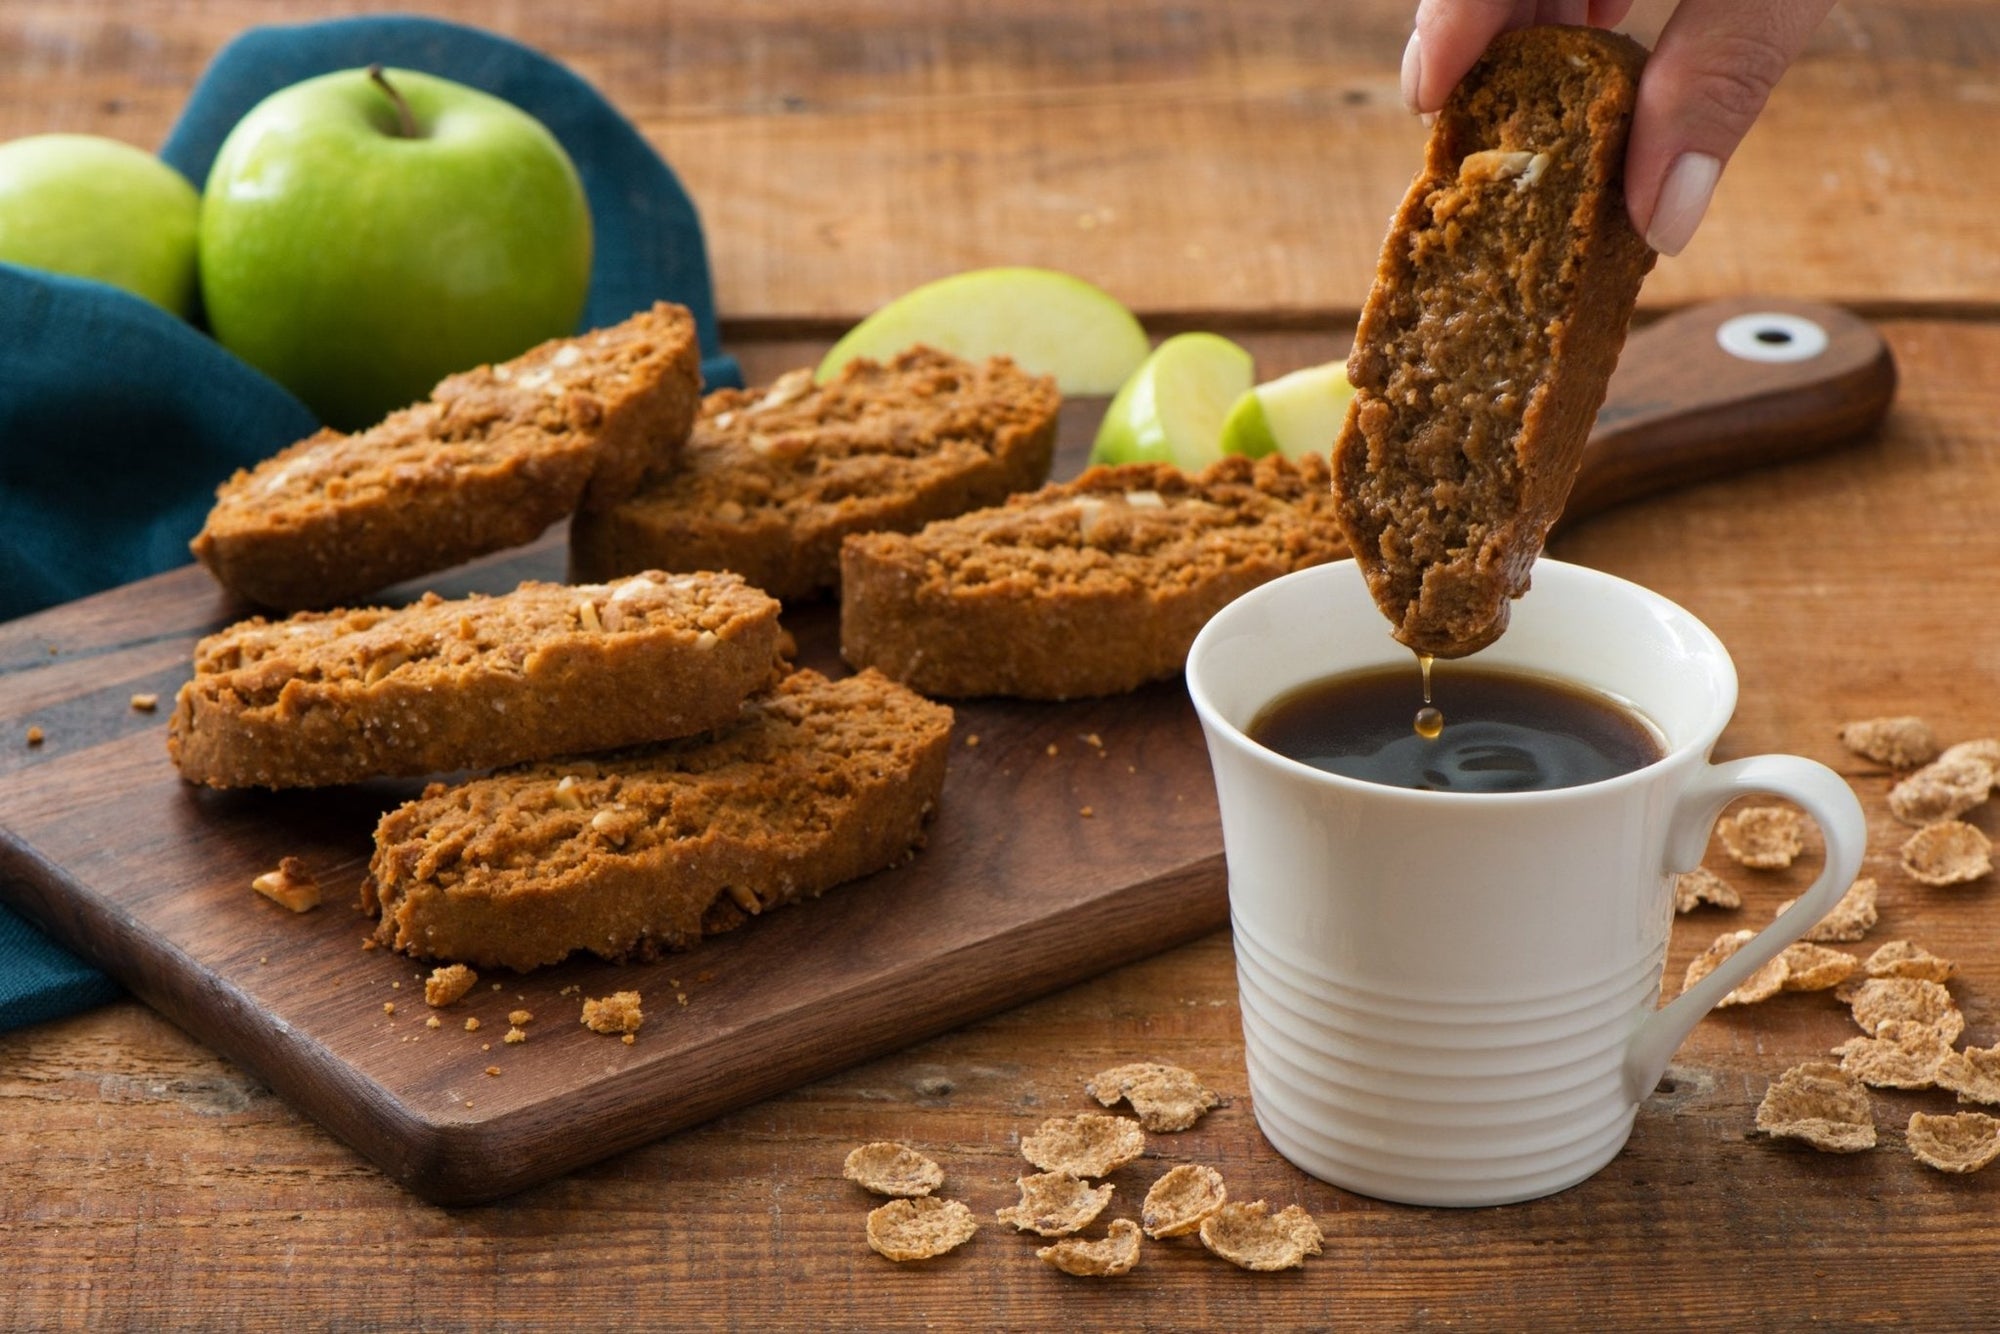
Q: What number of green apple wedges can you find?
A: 3